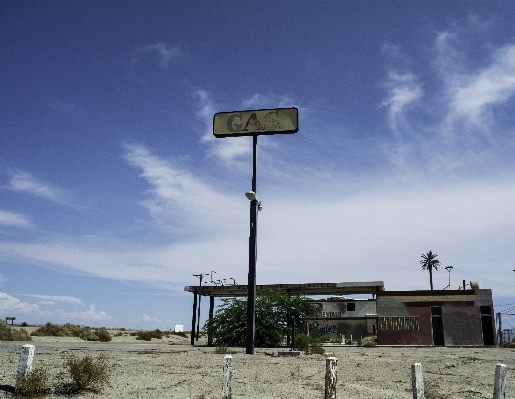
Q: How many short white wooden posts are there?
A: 5